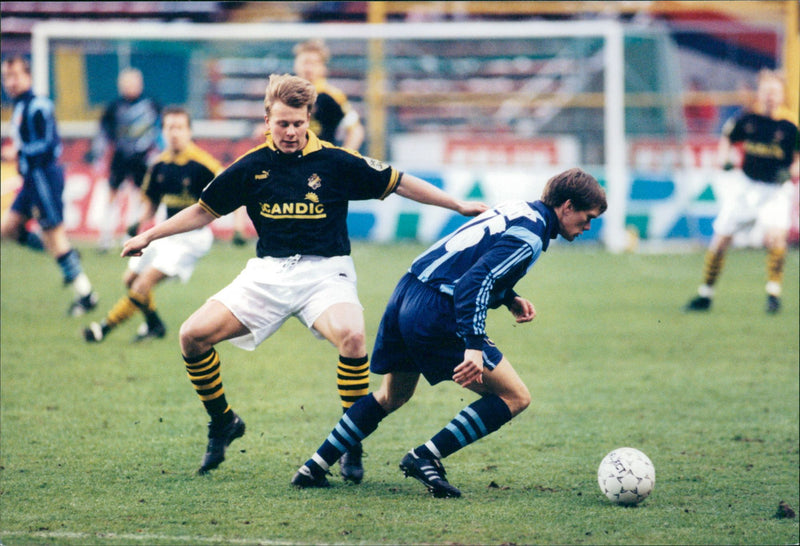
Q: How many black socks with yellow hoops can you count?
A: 6